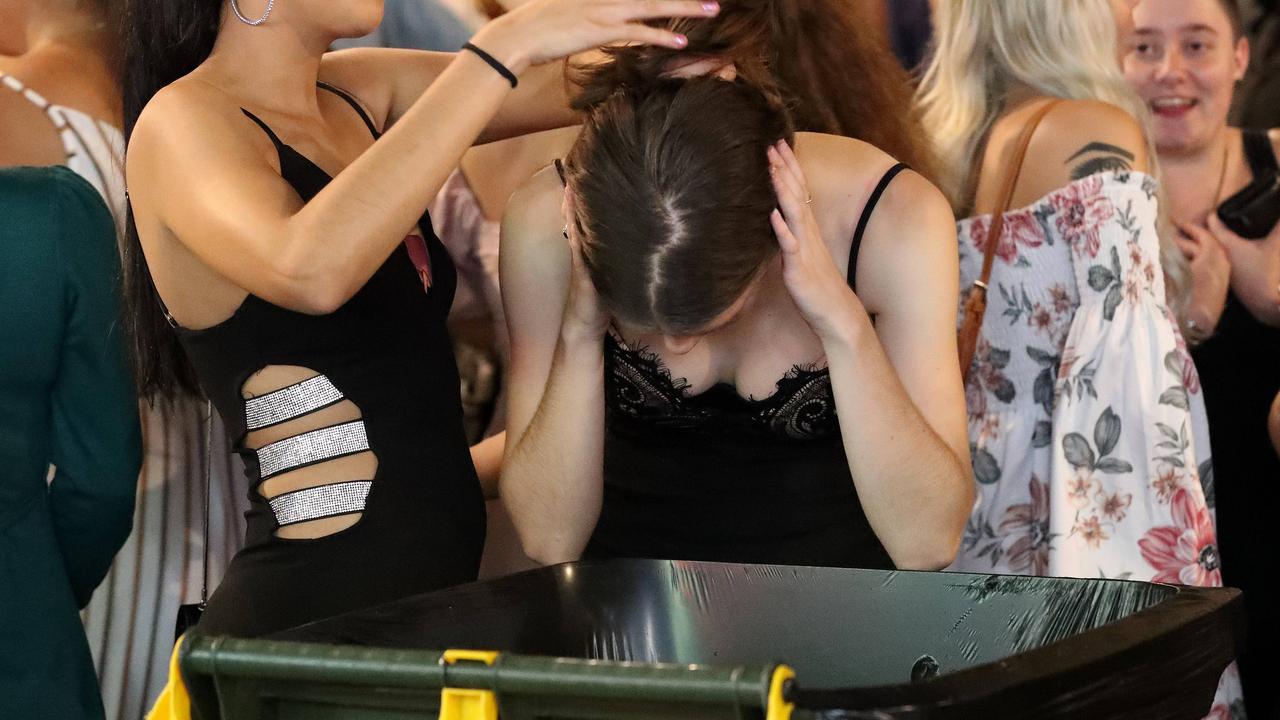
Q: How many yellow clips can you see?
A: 3